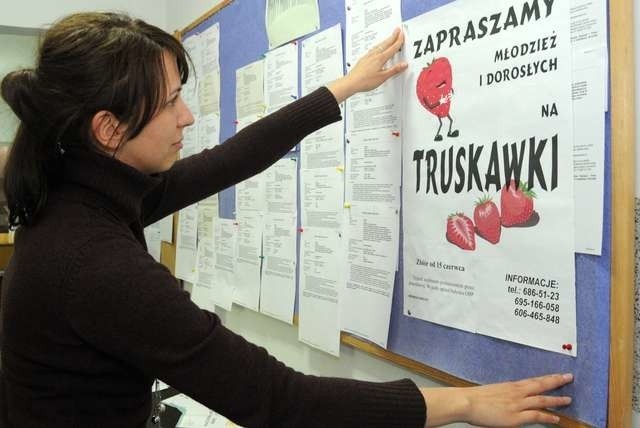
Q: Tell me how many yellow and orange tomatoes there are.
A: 0